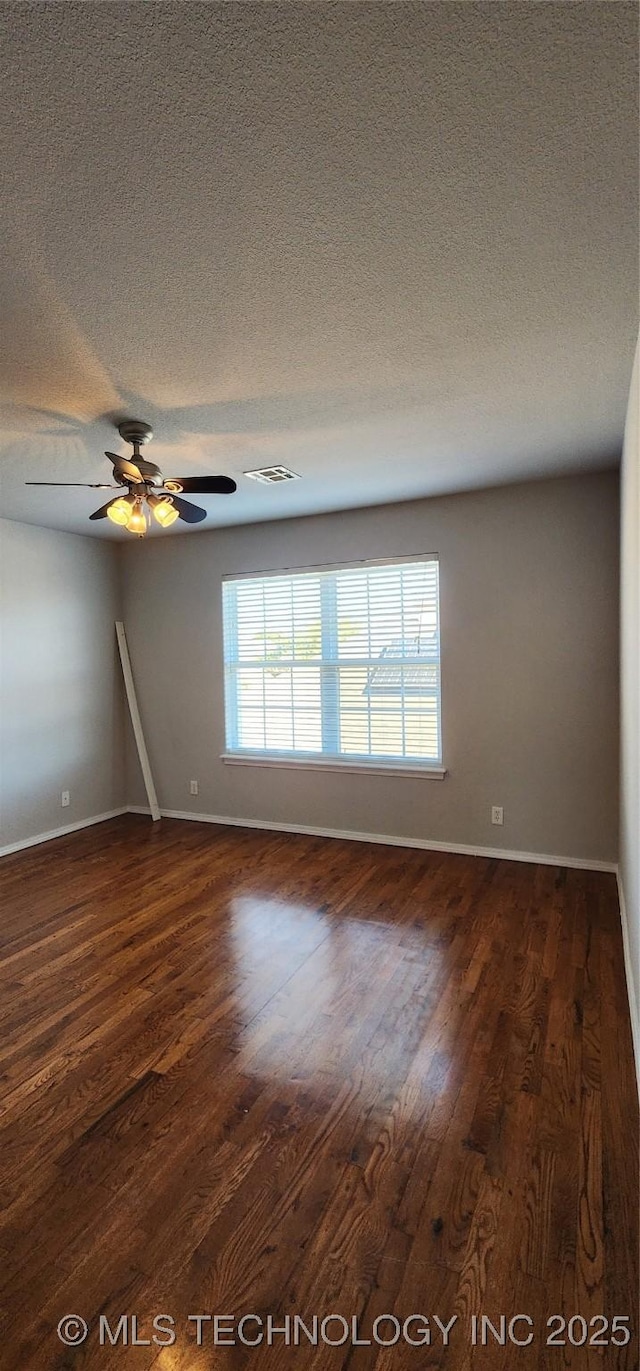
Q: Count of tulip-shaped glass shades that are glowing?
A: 3